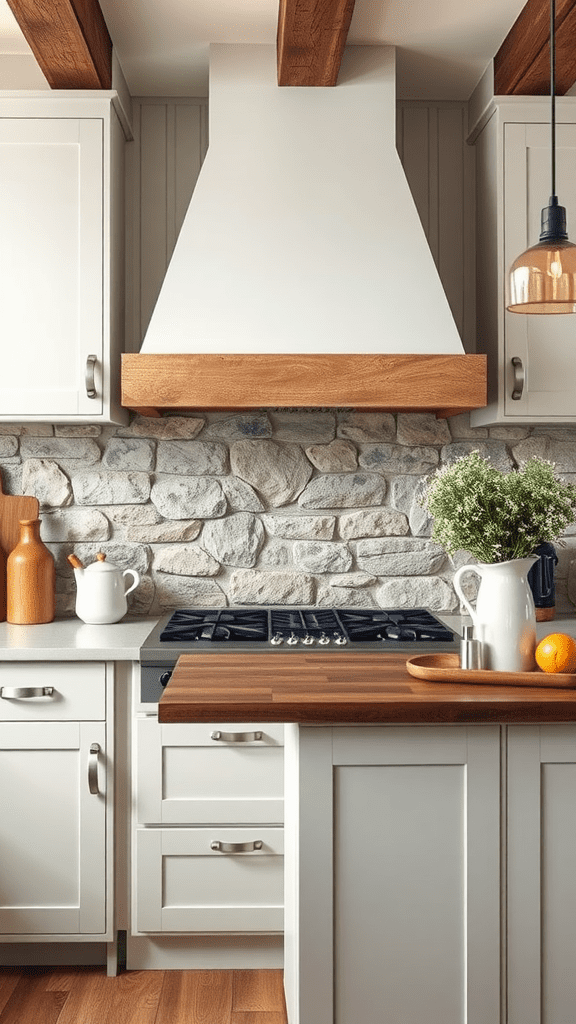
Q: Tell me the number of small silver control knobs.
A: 5